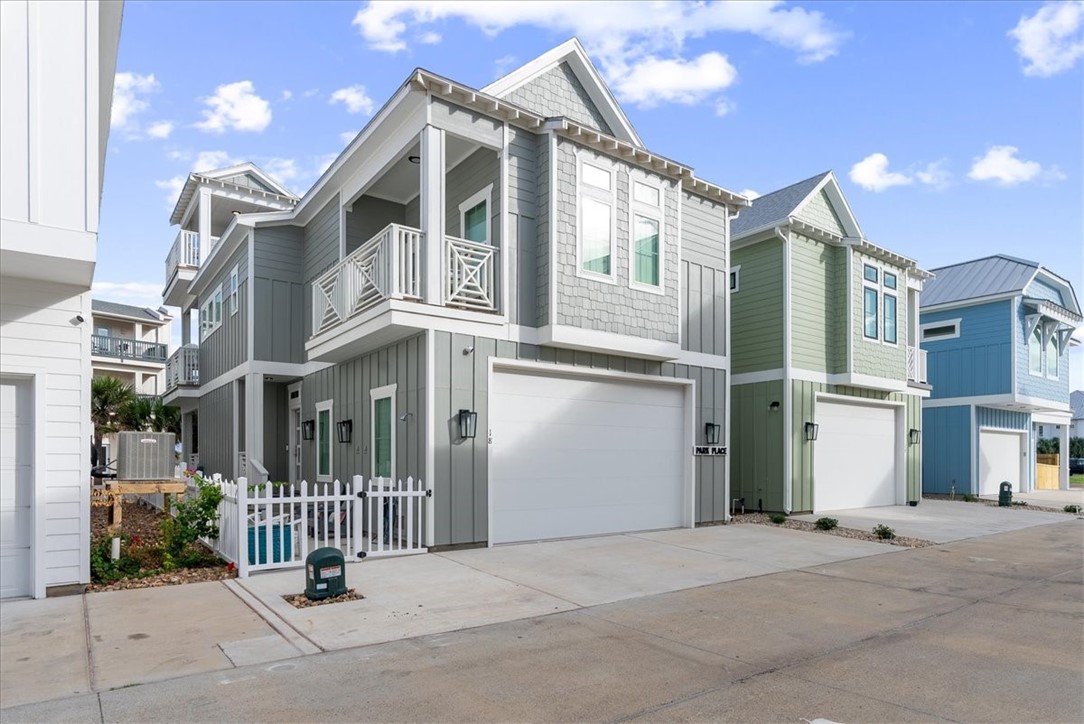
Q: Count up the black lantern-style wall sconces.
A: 6